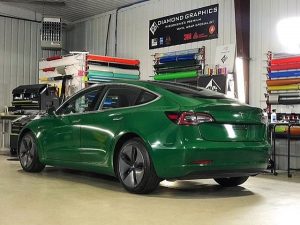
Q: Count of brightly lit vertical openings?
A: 1